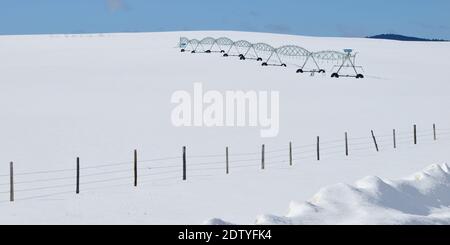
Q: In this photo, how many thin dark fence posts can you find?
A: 13